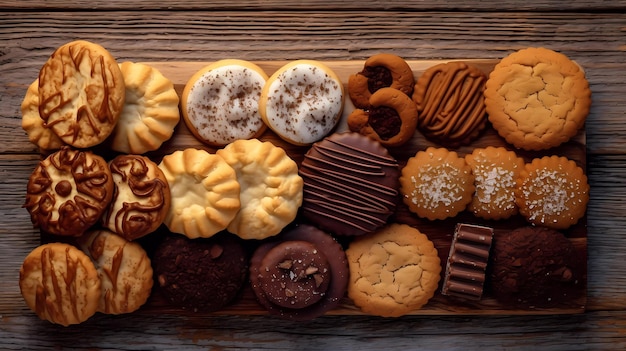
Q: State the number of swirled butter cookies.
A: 4